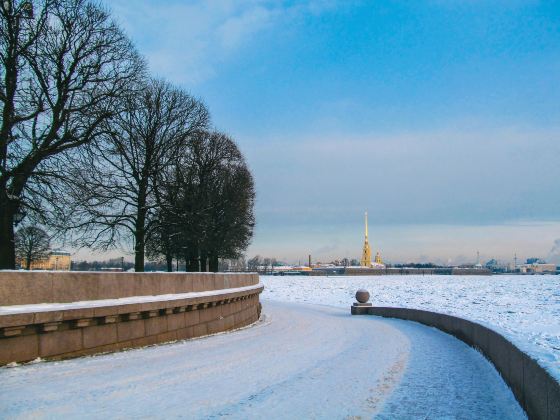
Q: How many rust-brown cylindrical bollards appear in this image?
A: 0